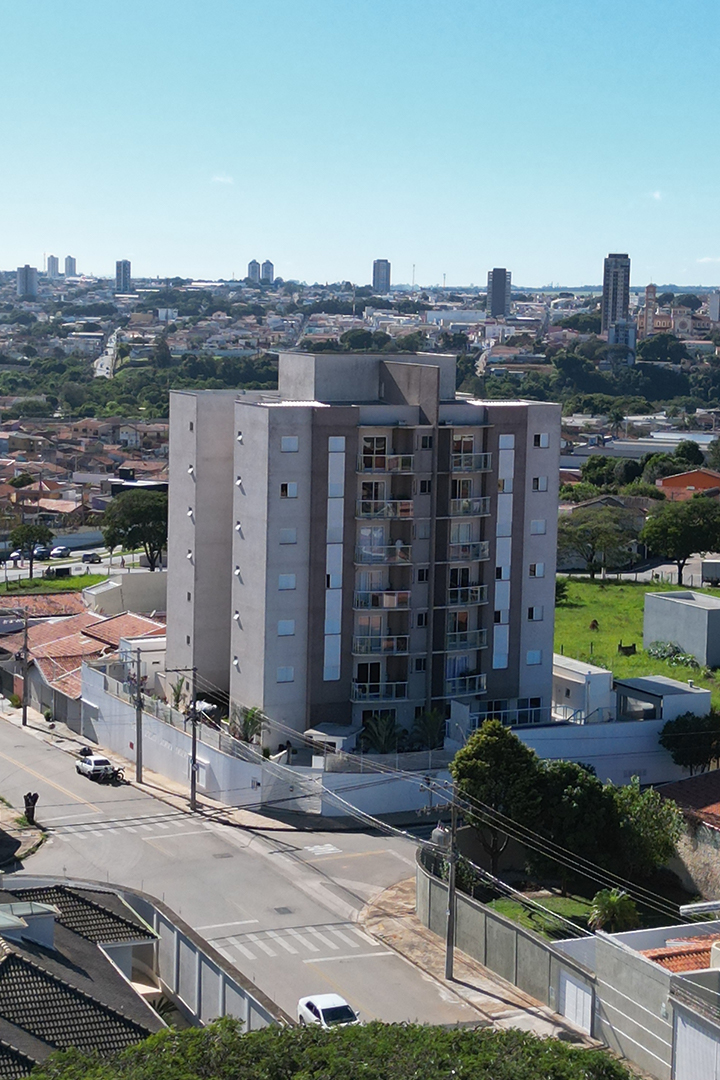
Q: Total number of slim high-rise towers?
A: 9